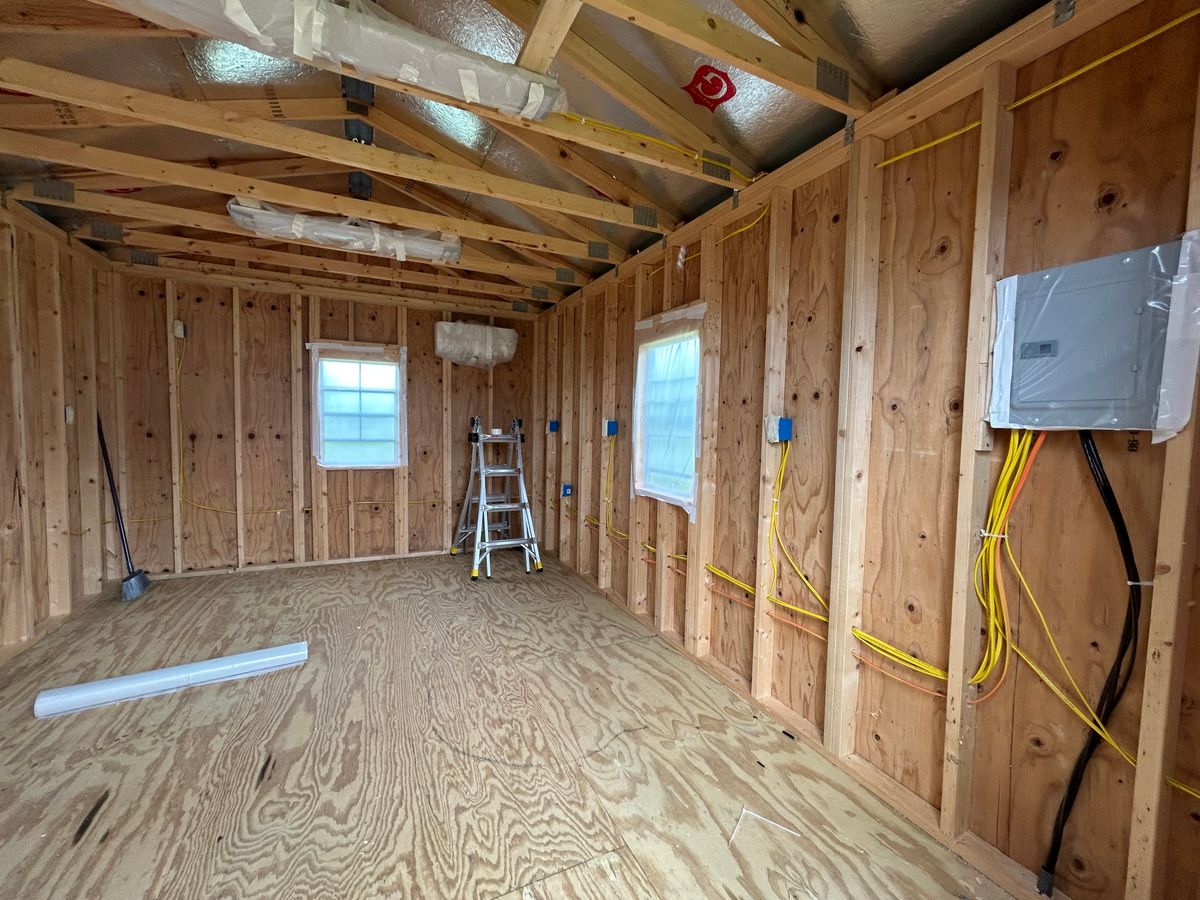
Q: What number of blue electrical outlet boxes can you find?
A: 4